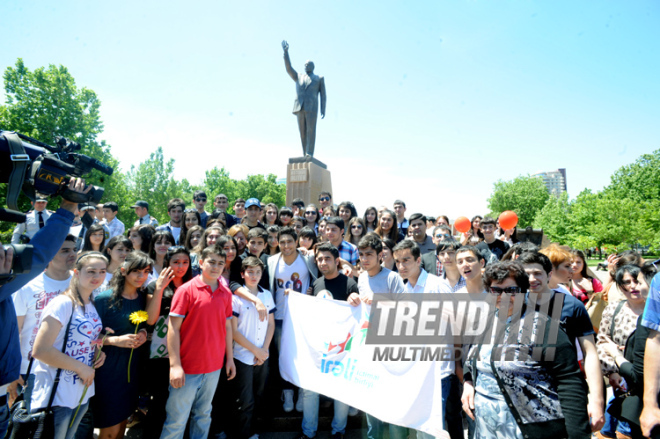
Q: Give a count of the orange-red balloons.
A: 2